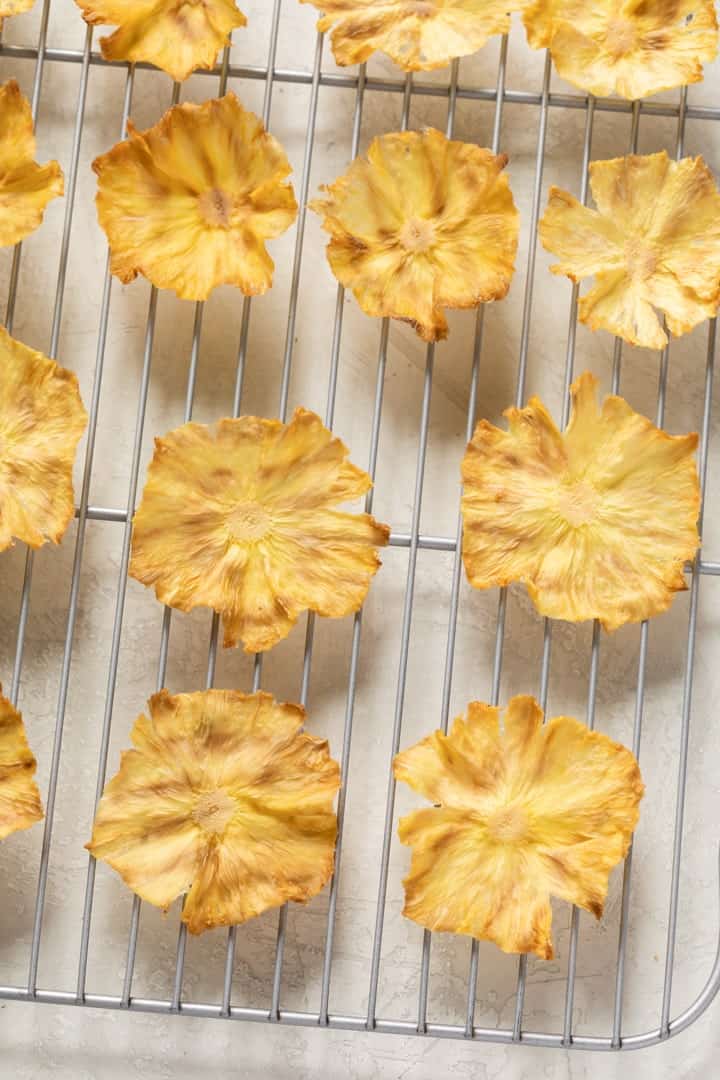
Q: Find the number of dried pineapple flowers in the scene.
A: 14